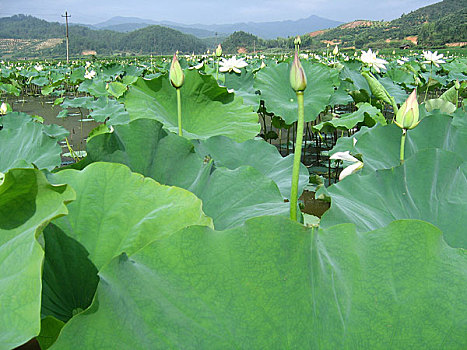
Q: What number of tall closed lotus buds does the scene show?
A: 3